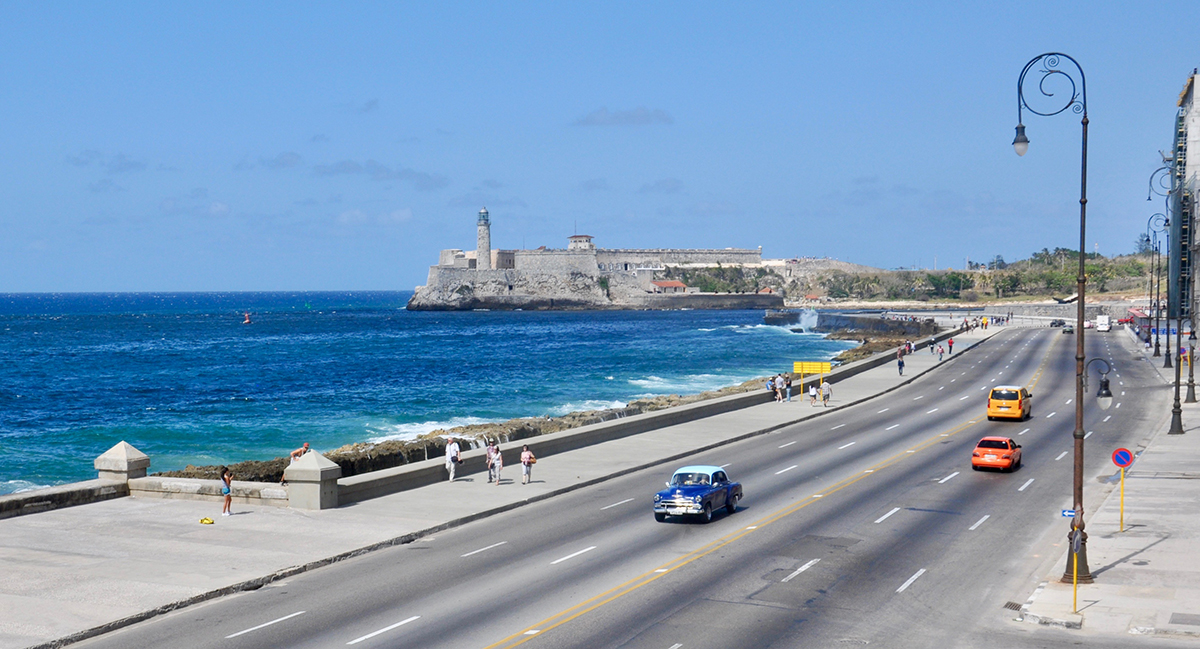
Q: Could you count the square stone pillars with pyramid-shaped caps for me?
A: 2